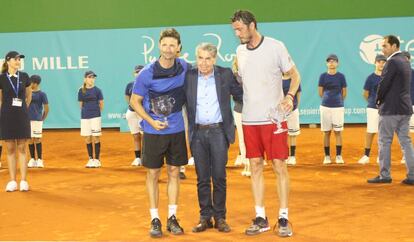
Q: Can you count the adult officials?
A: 3